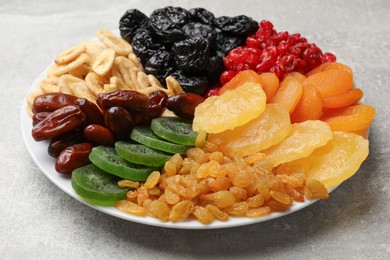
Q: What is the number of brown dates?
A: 11